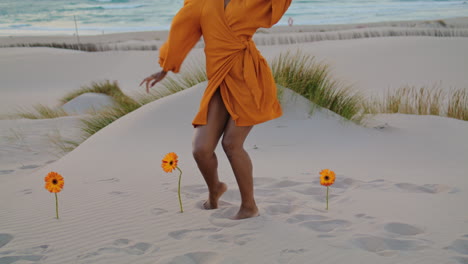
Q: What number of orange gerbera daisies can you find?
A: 3